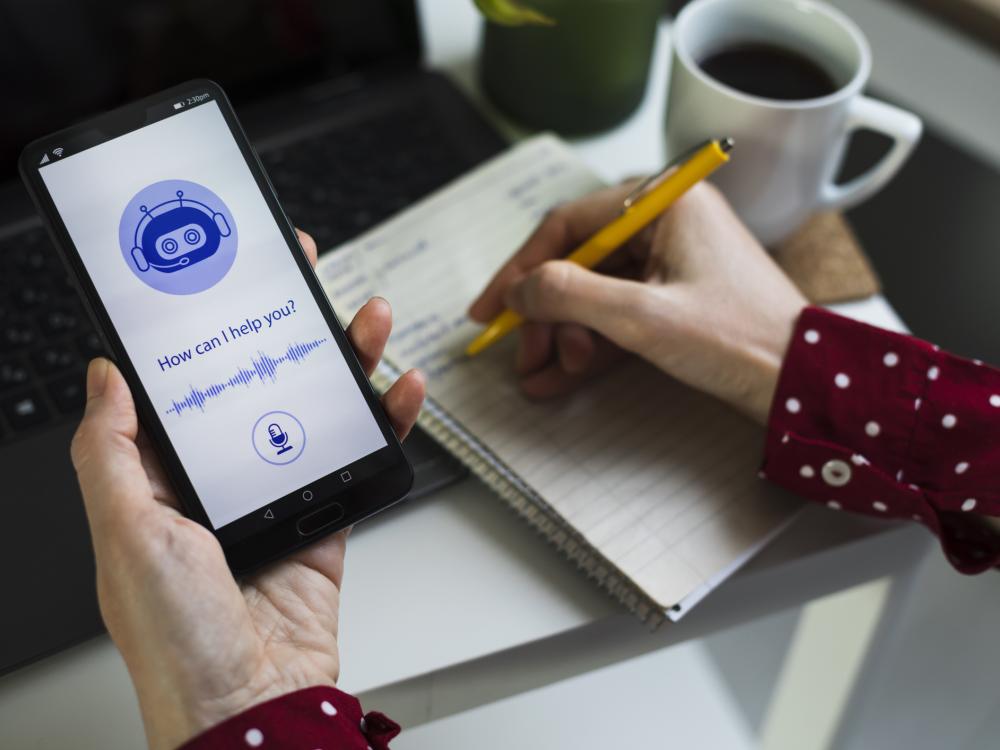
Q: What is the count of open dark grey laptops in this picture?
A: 1